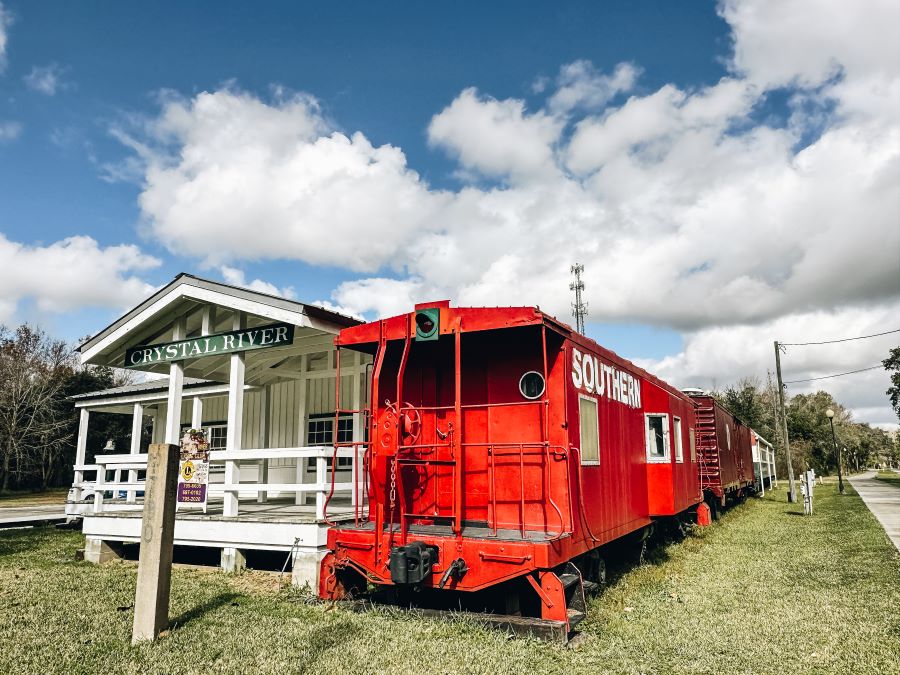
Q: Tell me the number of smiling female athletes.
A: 0